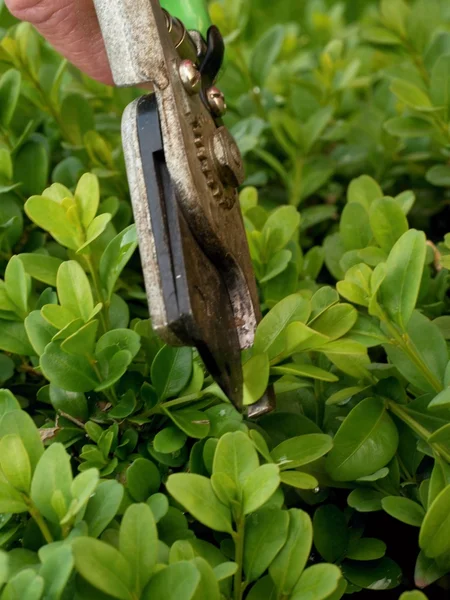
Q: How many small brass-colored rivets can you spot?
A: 2